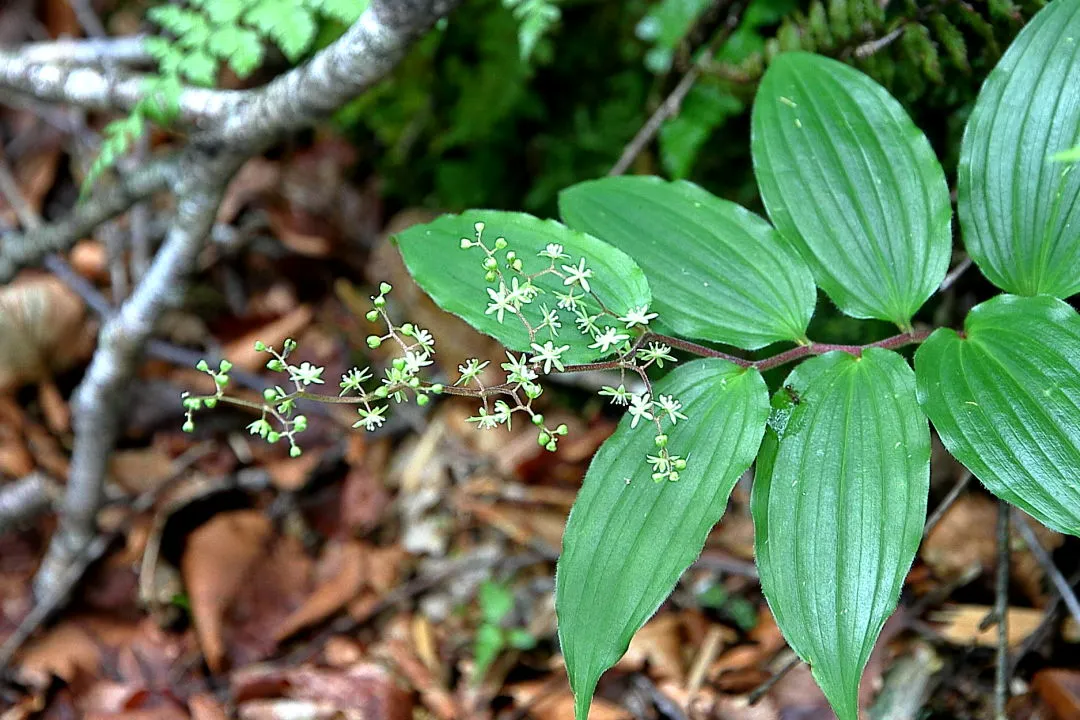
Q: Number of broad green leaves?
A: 7